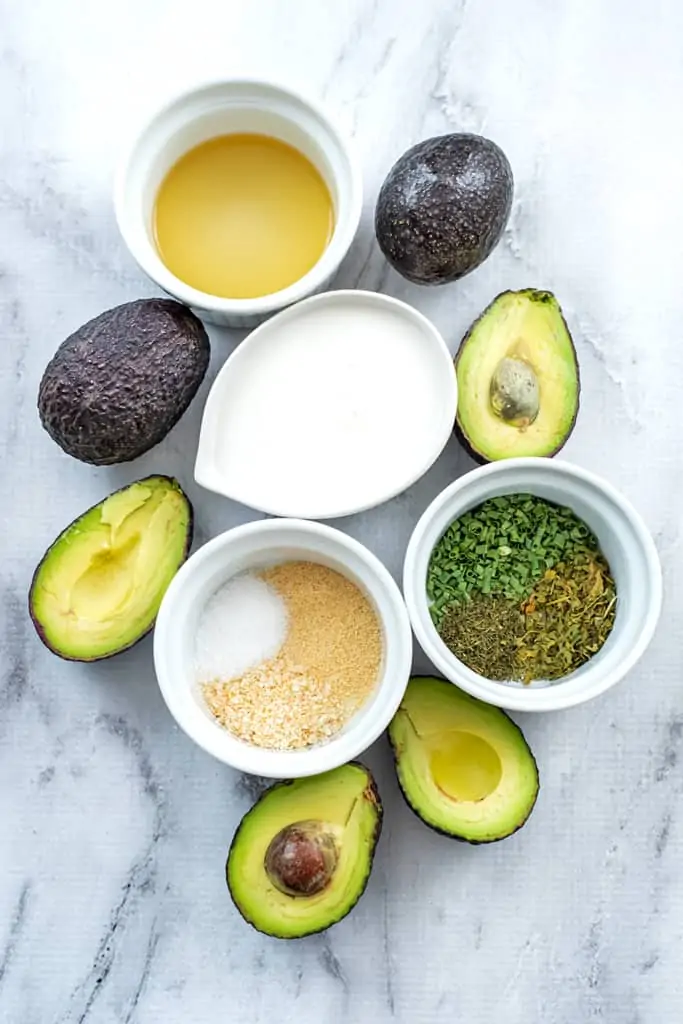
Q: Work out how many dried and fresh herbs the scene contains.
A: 3